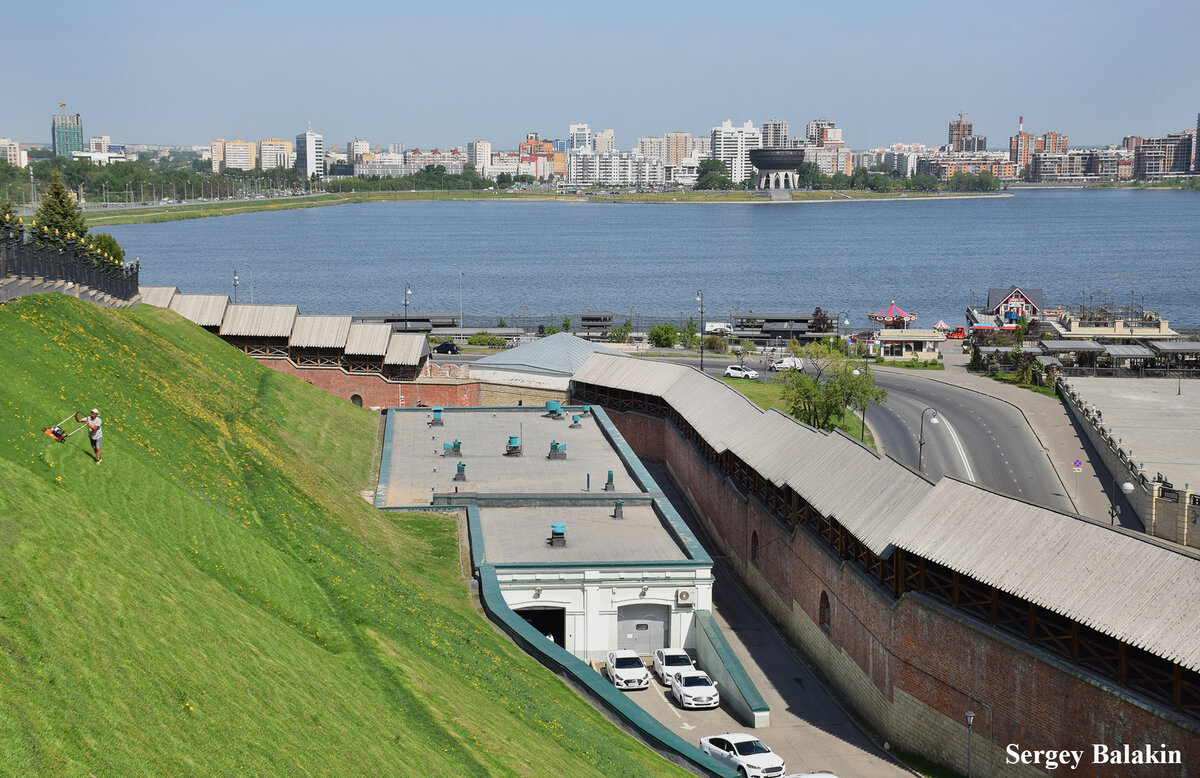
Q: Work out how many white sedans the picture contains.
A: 4